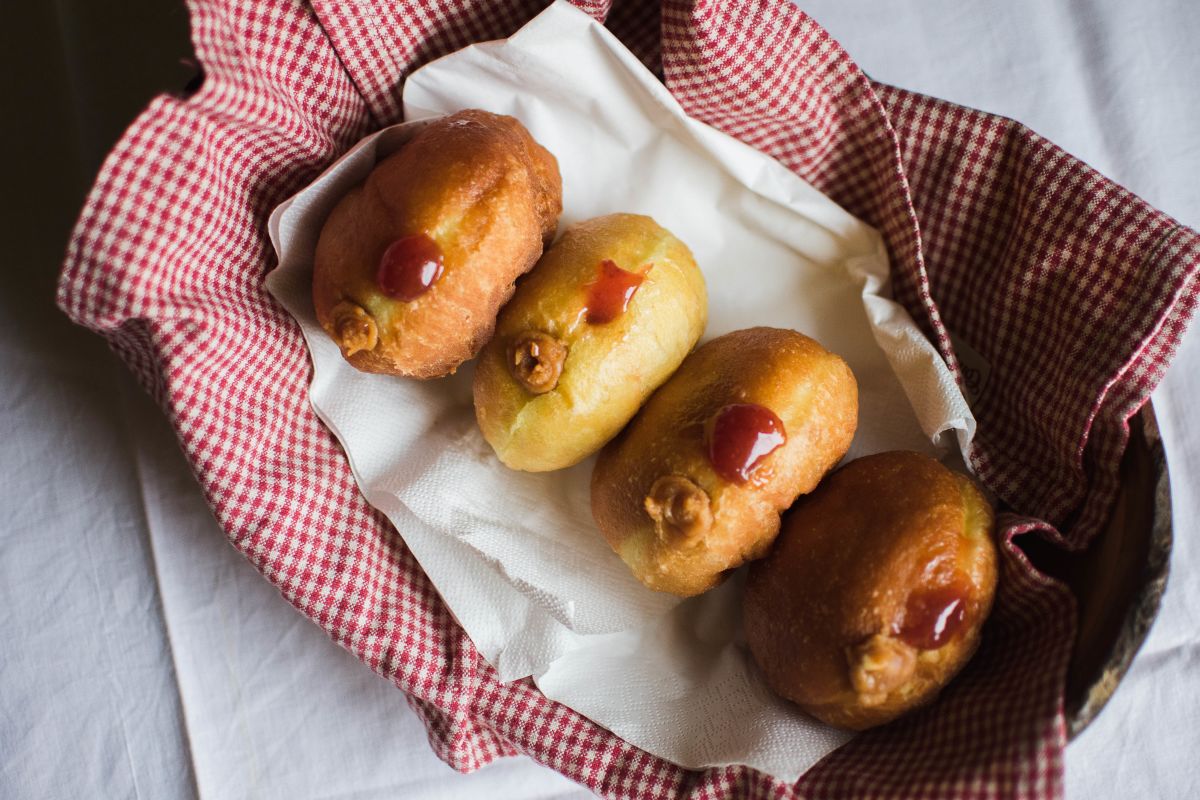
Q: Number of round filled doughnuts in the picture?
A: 4